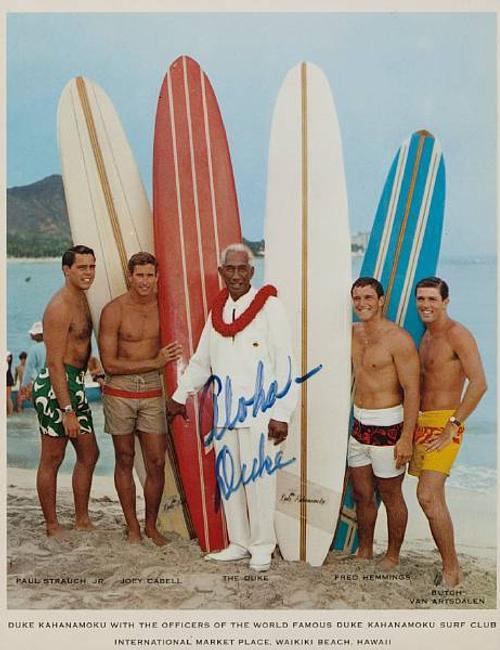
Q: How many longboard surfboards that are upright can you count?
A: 4